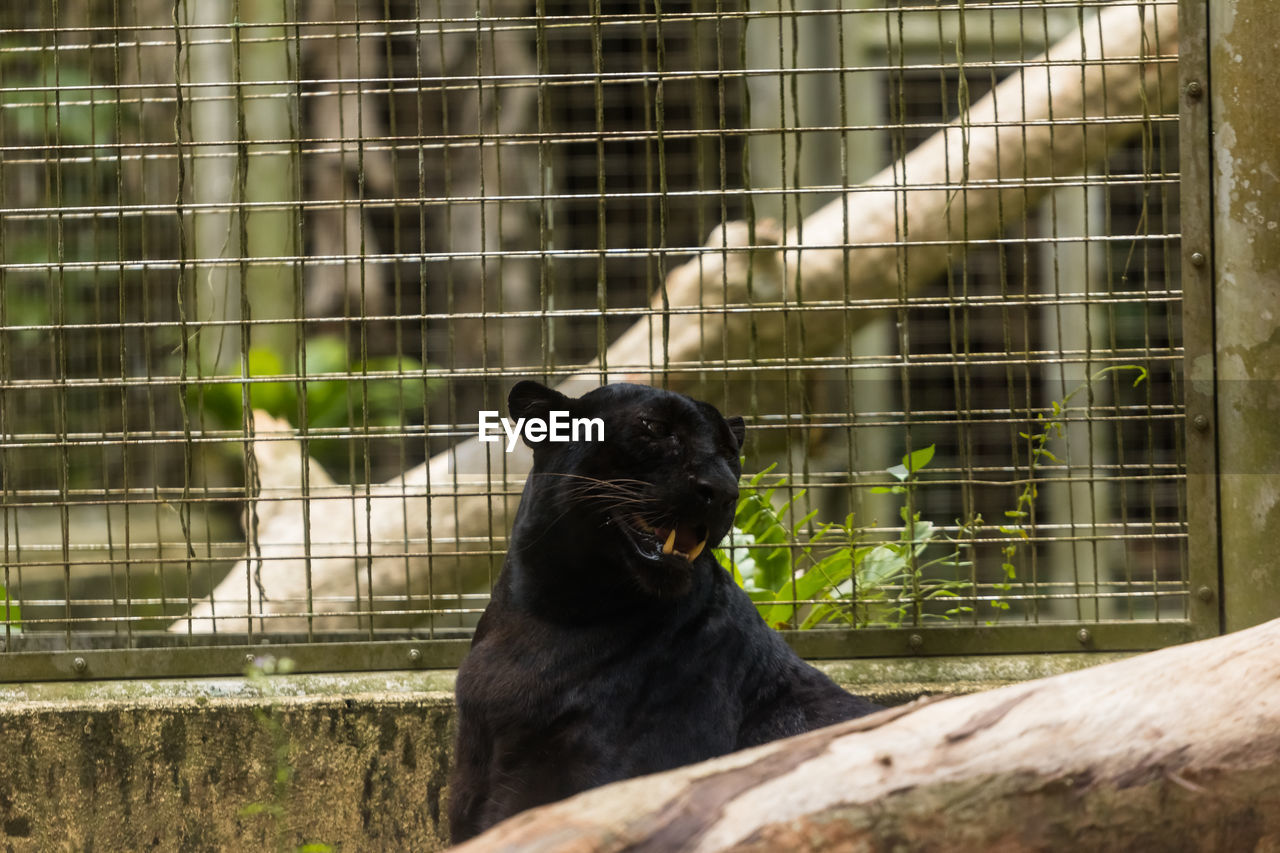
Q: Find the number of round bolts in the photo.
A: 9